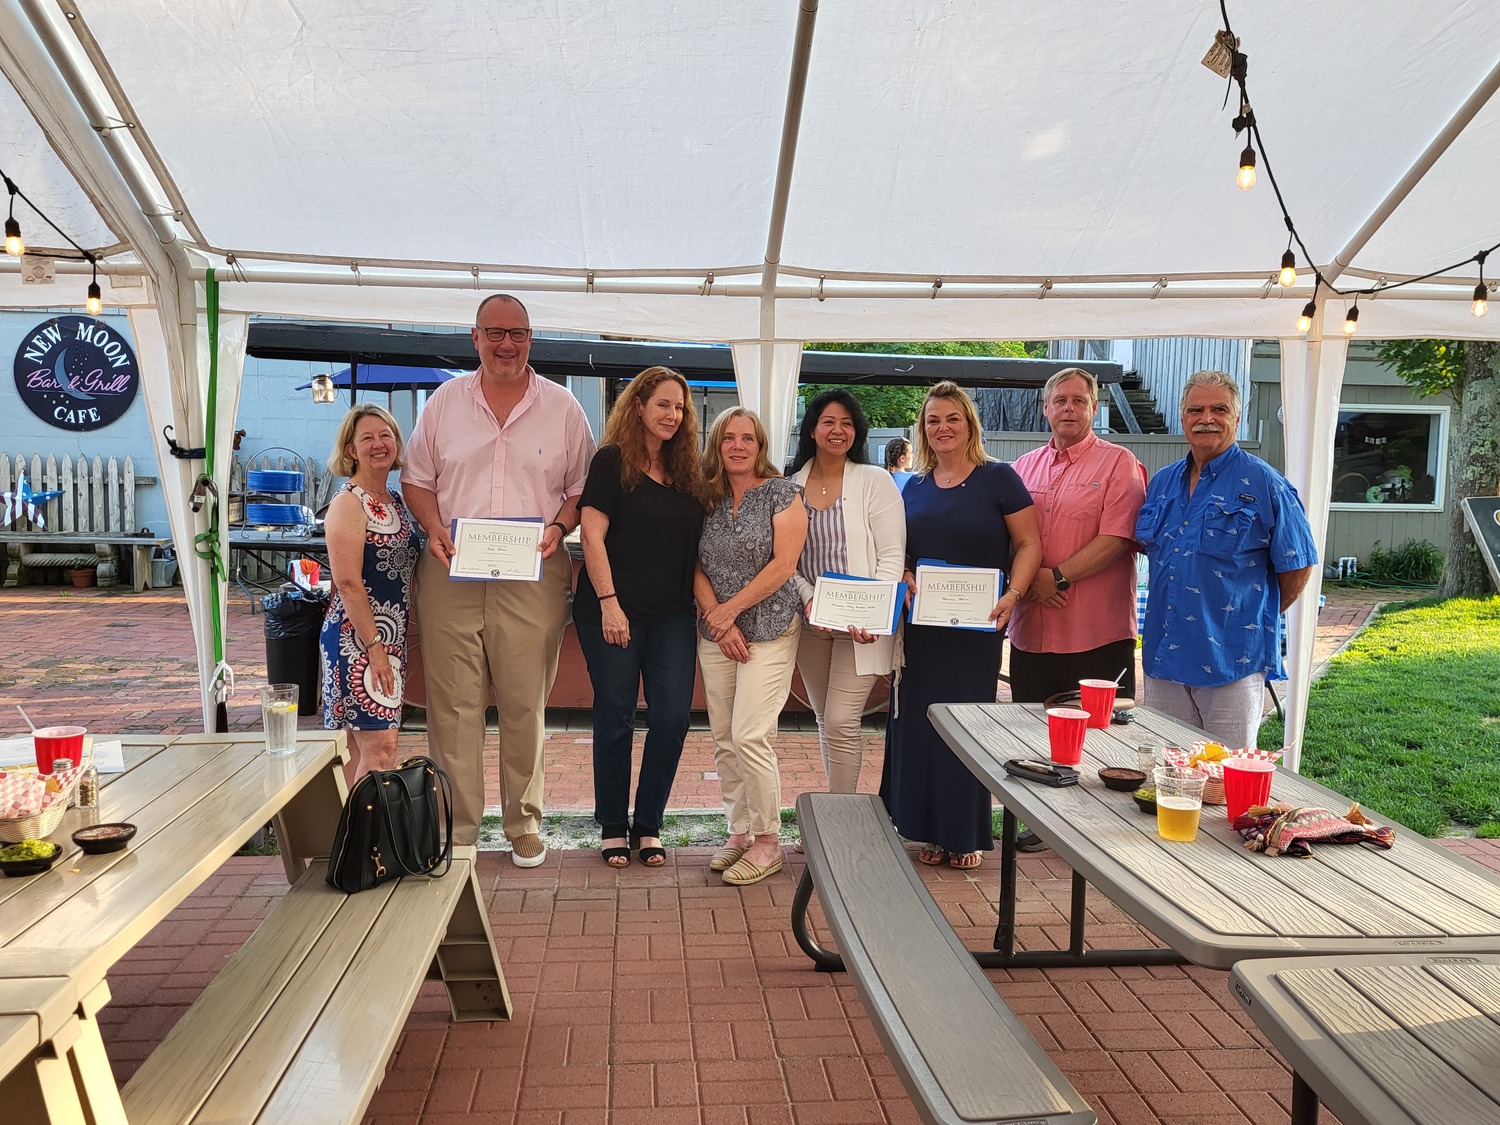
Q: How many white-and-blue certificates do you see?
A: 3